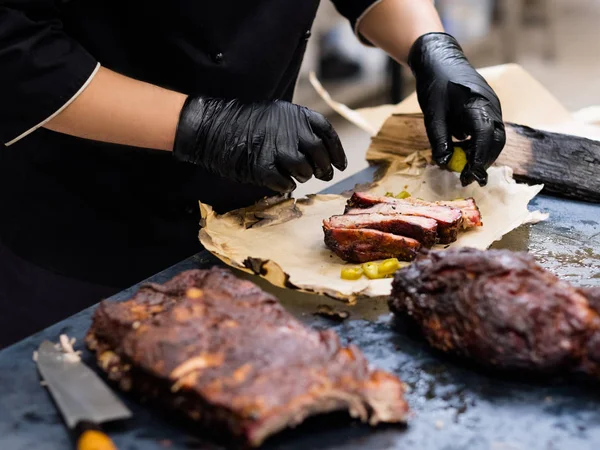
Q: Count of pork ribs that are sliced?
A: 4